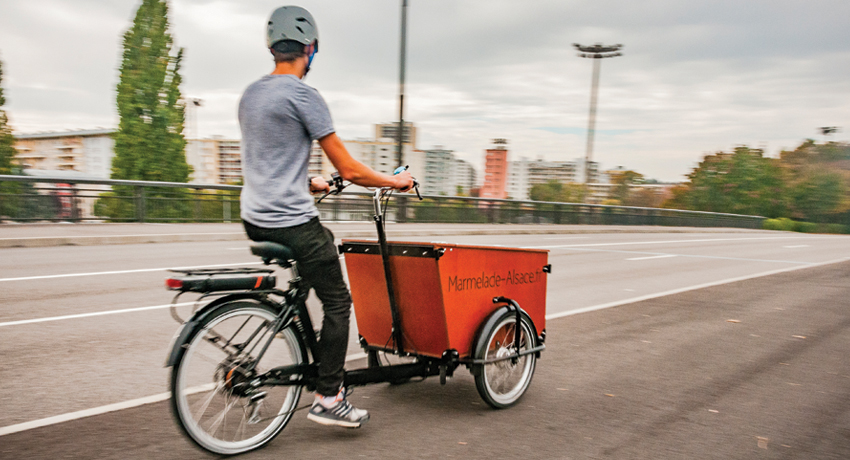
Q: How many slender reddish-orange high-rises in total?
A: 1